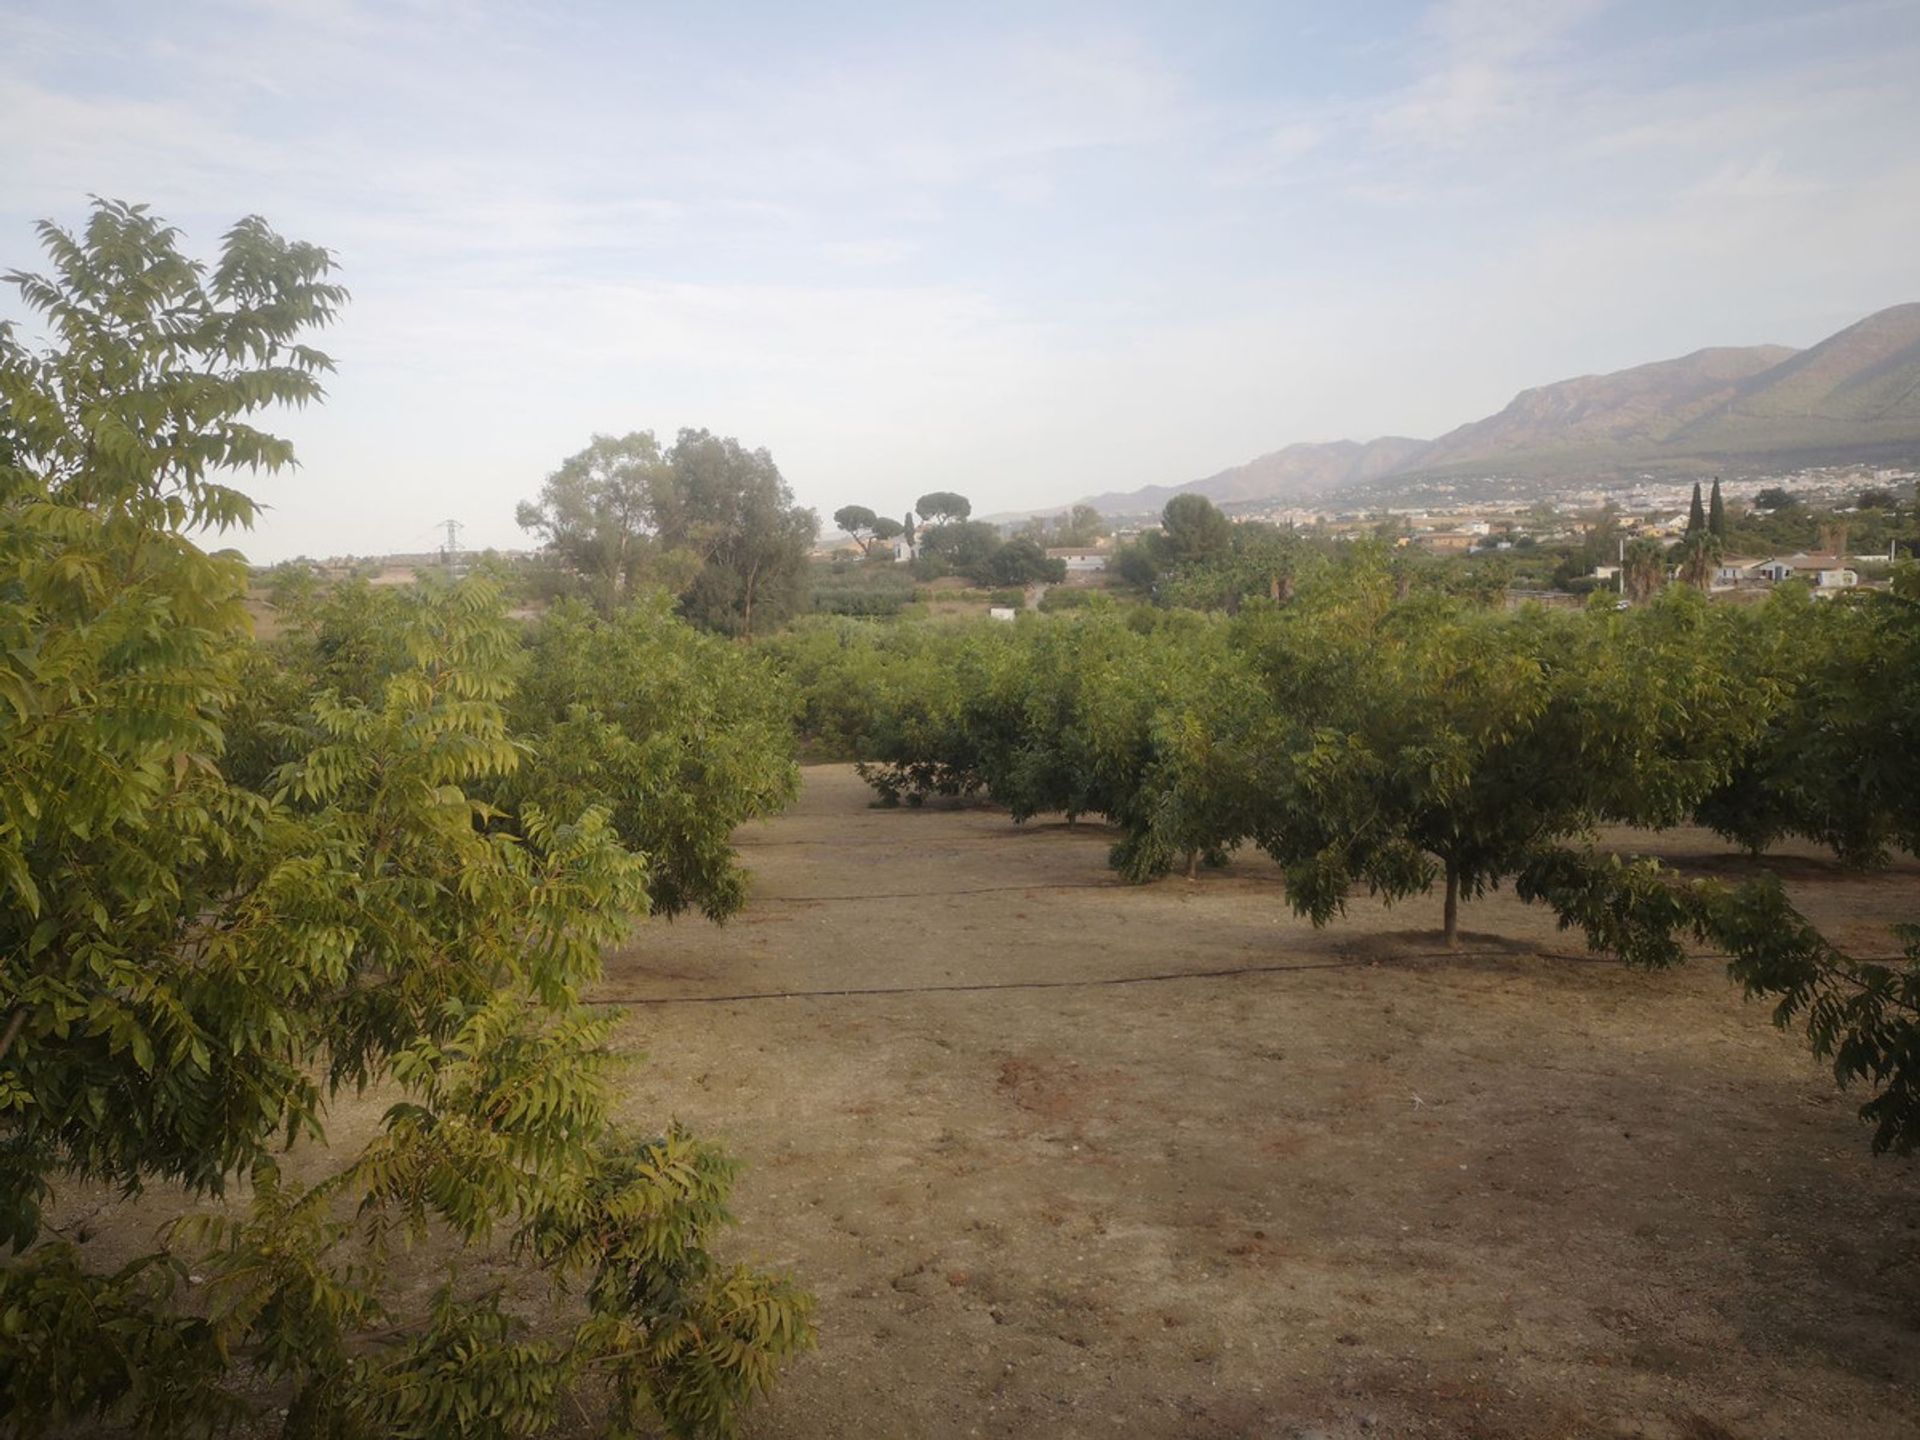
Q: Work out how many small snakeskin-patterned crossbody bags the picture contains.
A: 0